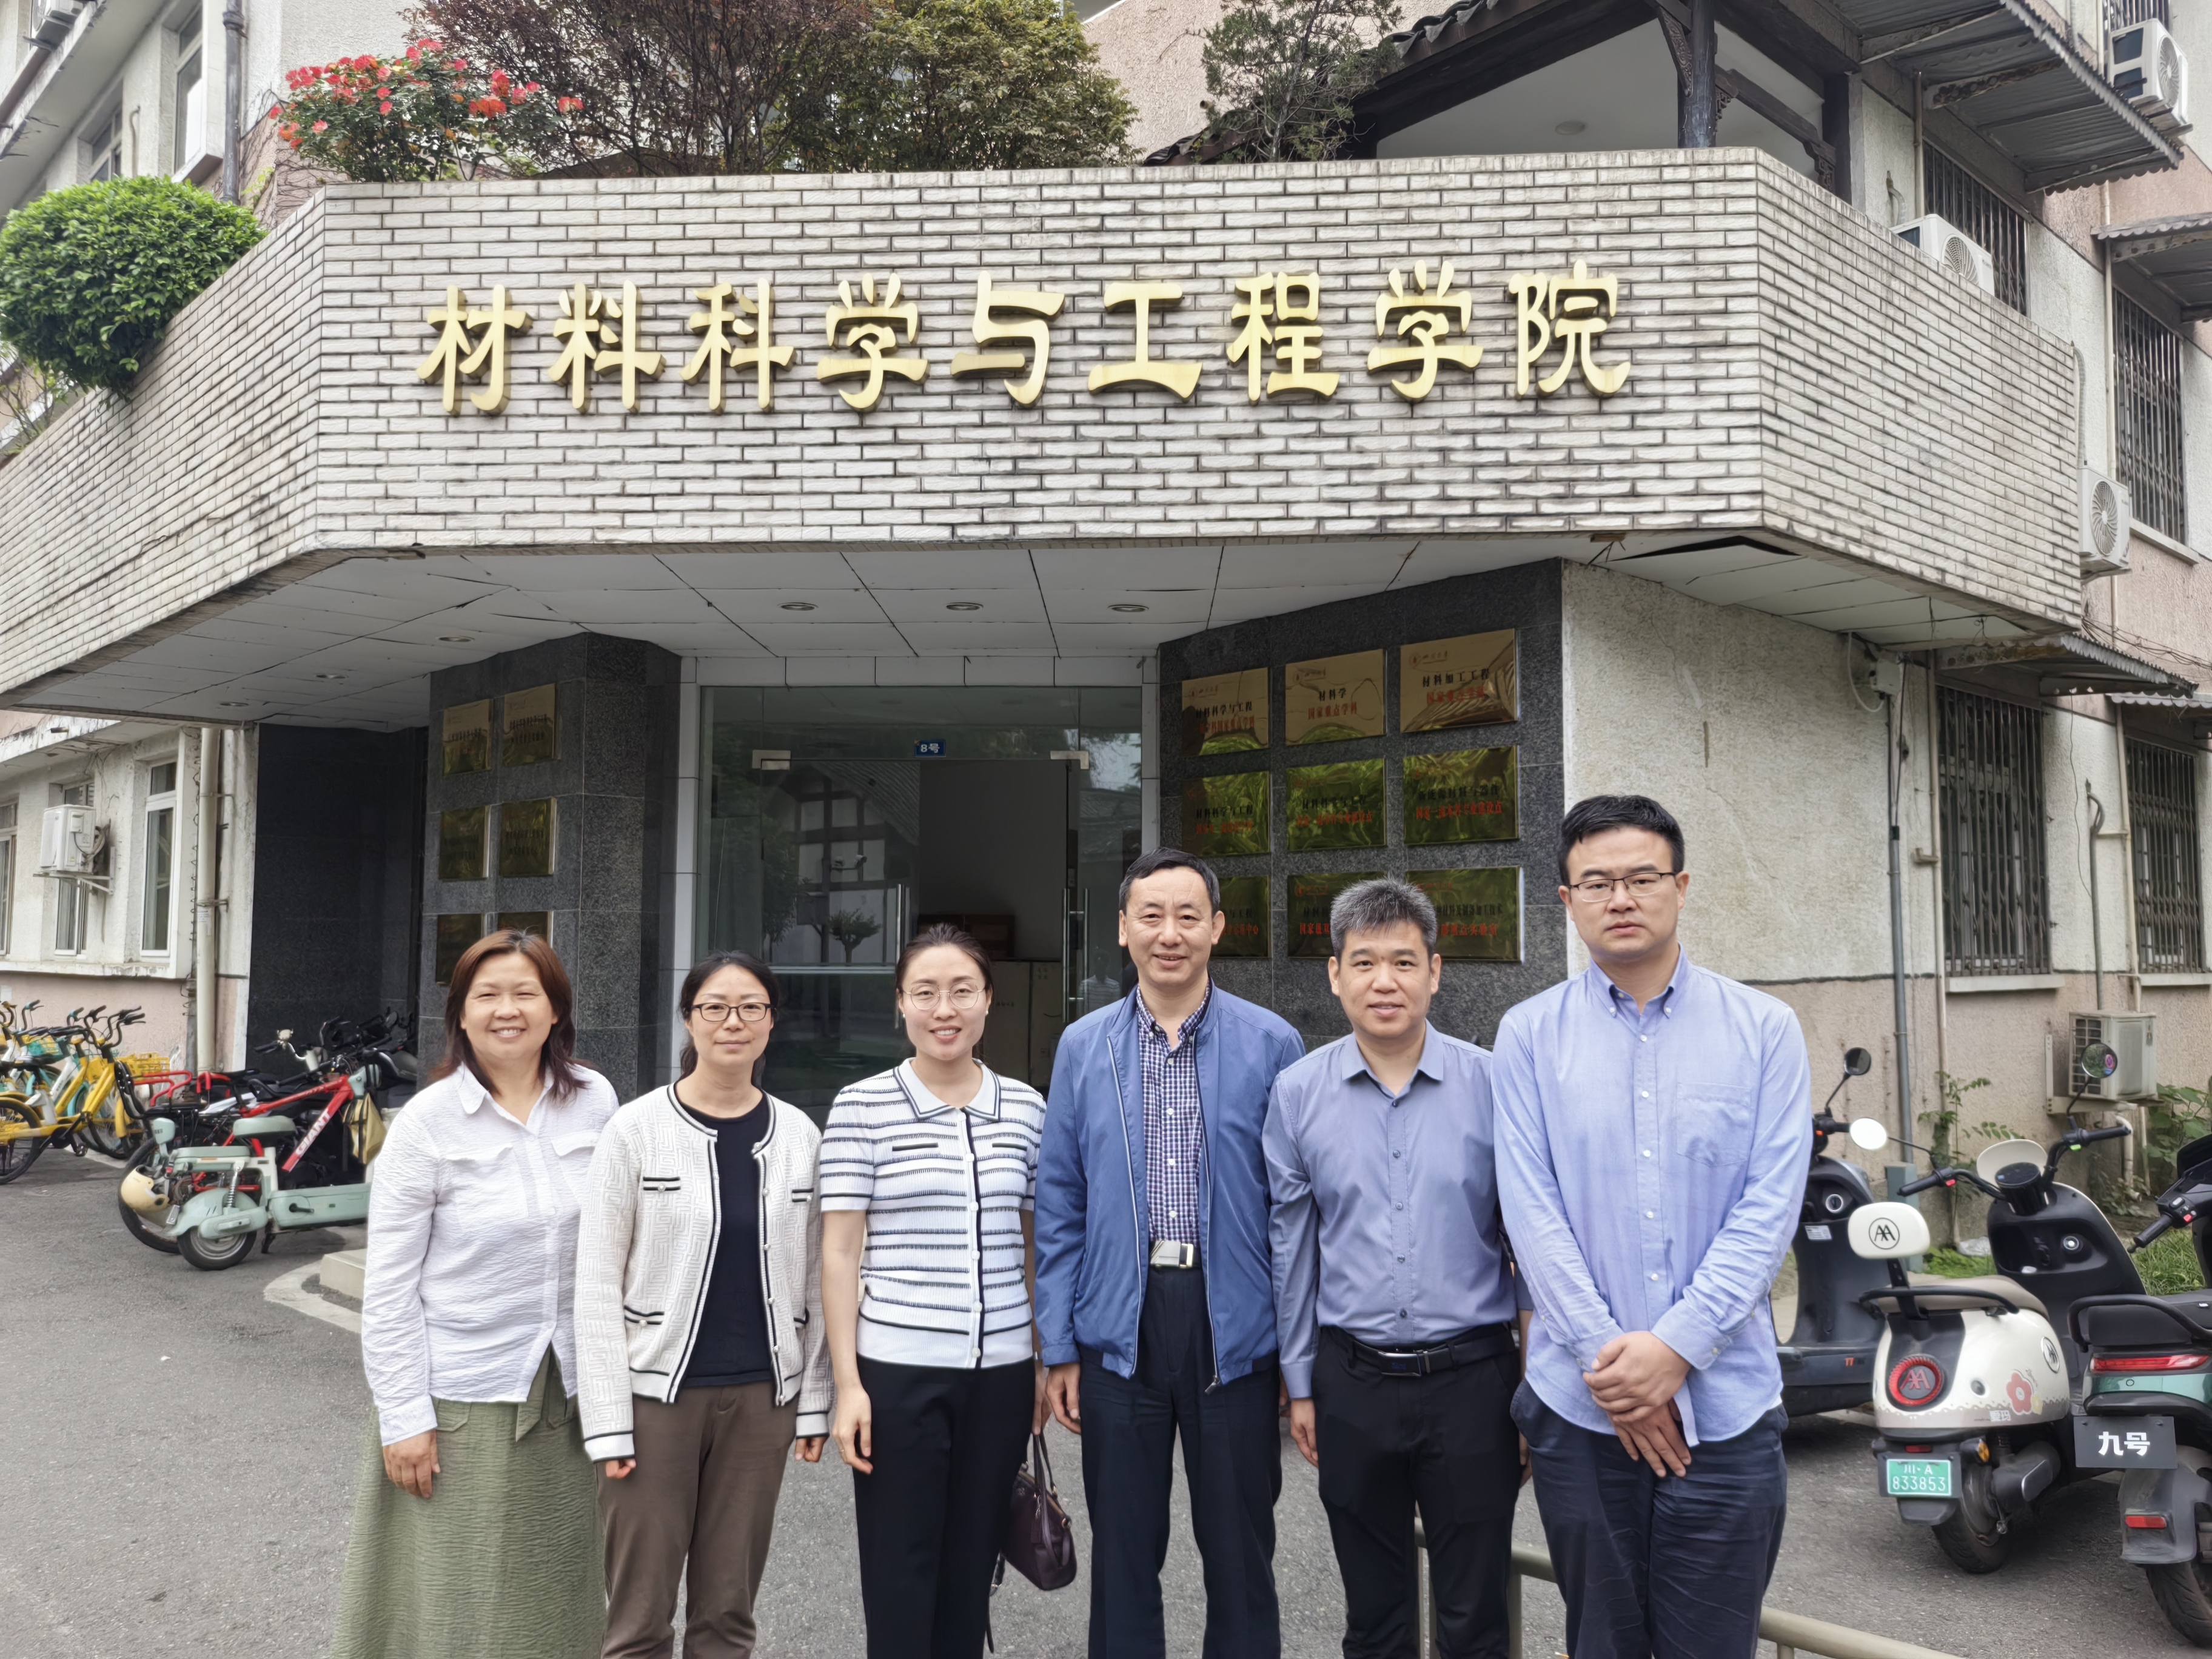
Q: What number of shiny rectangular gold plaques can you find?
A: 15